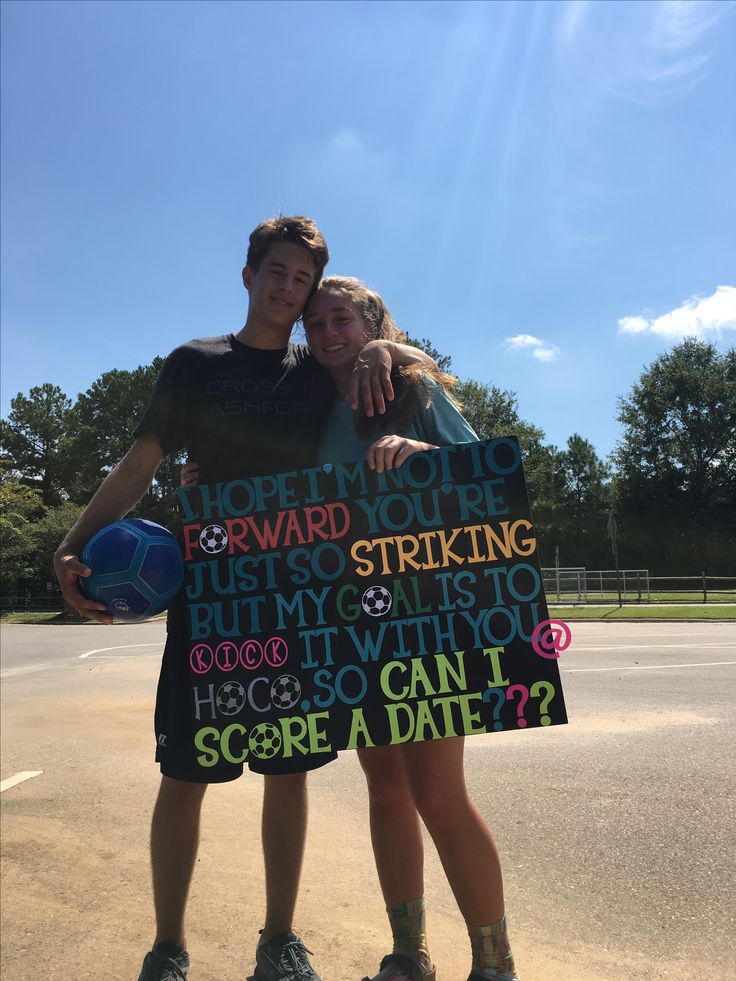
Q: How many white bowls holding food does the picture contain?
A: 0